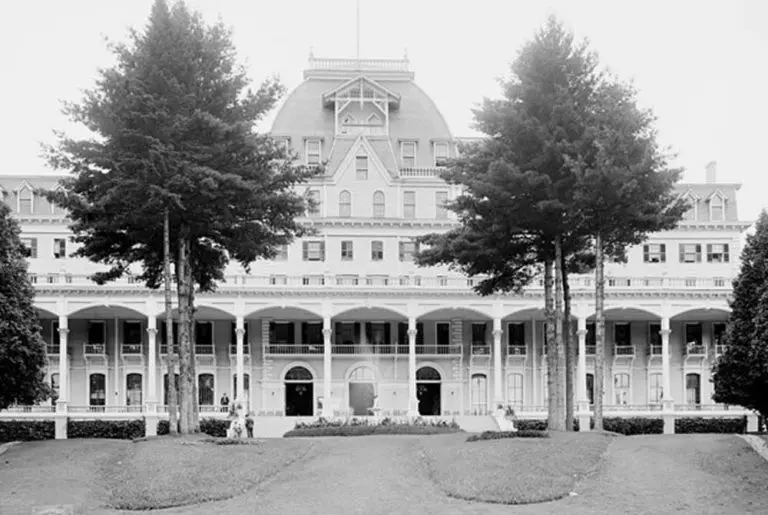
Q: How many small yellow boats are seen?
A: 0